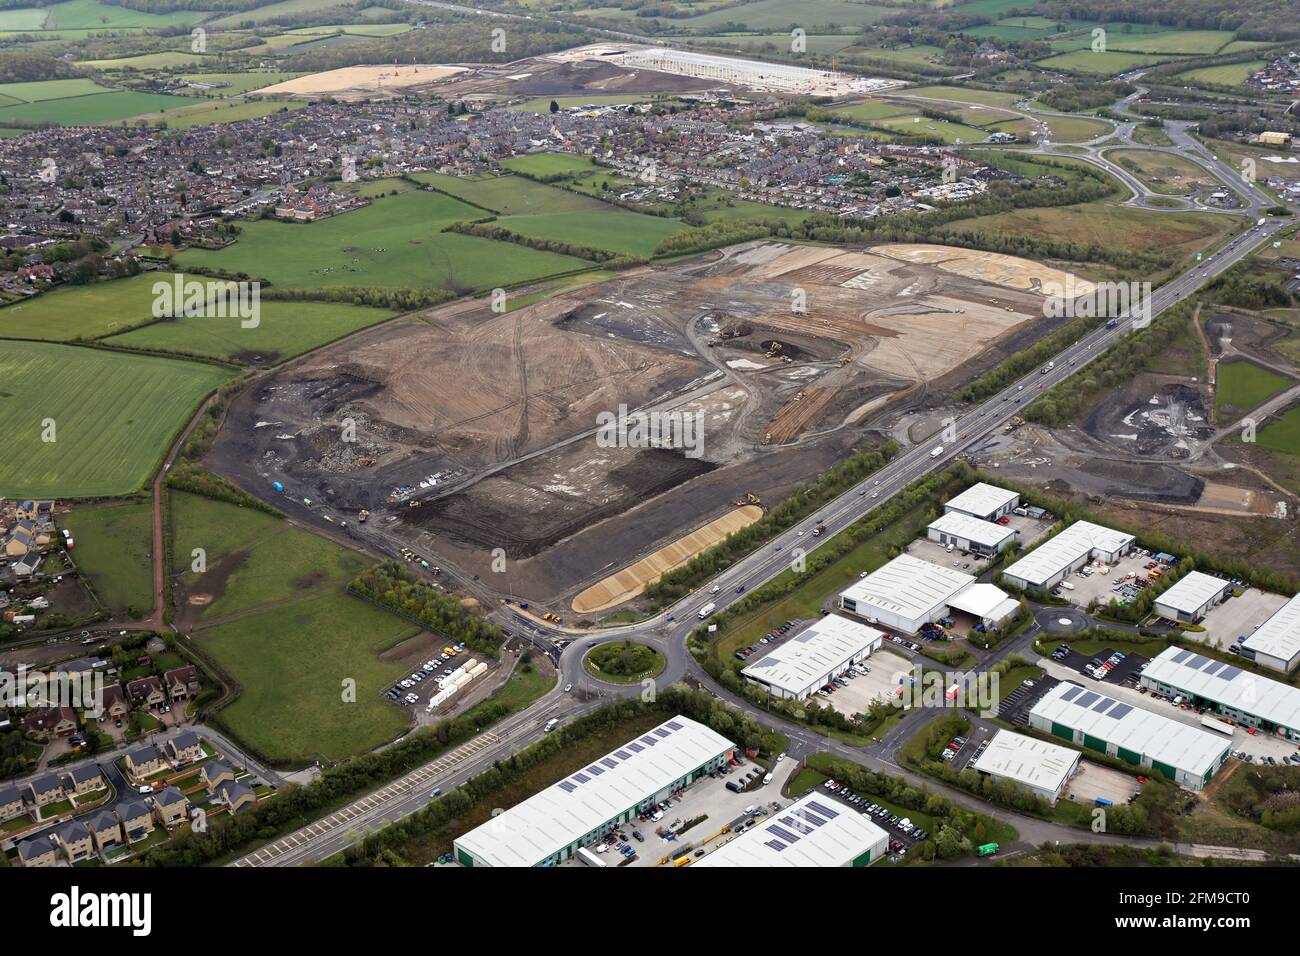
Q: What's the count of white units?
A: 12